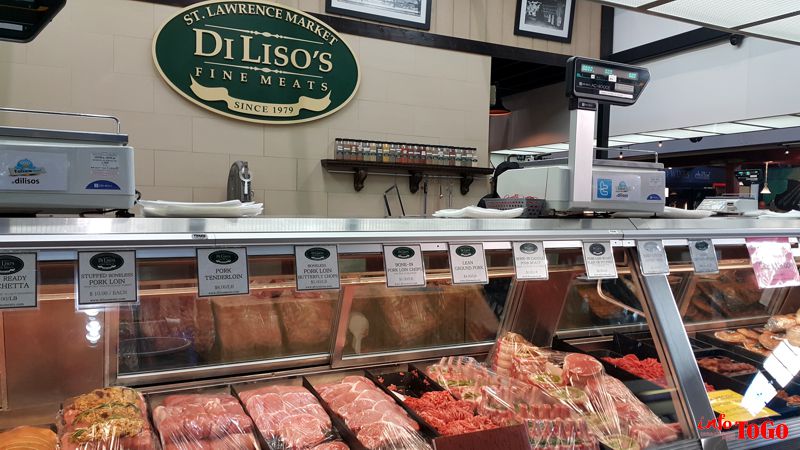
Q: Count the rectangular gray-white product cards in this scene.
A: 10